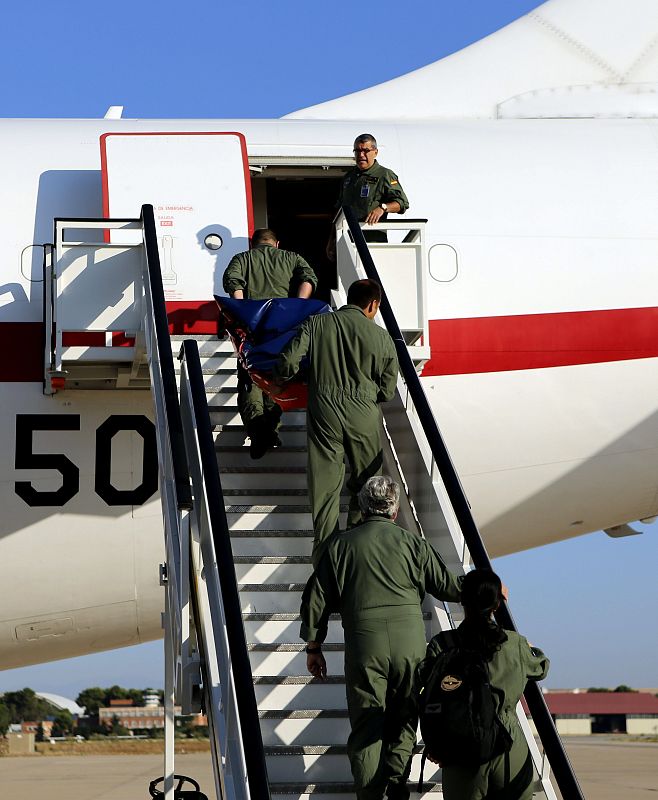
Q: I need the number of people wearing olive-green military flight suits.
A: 5